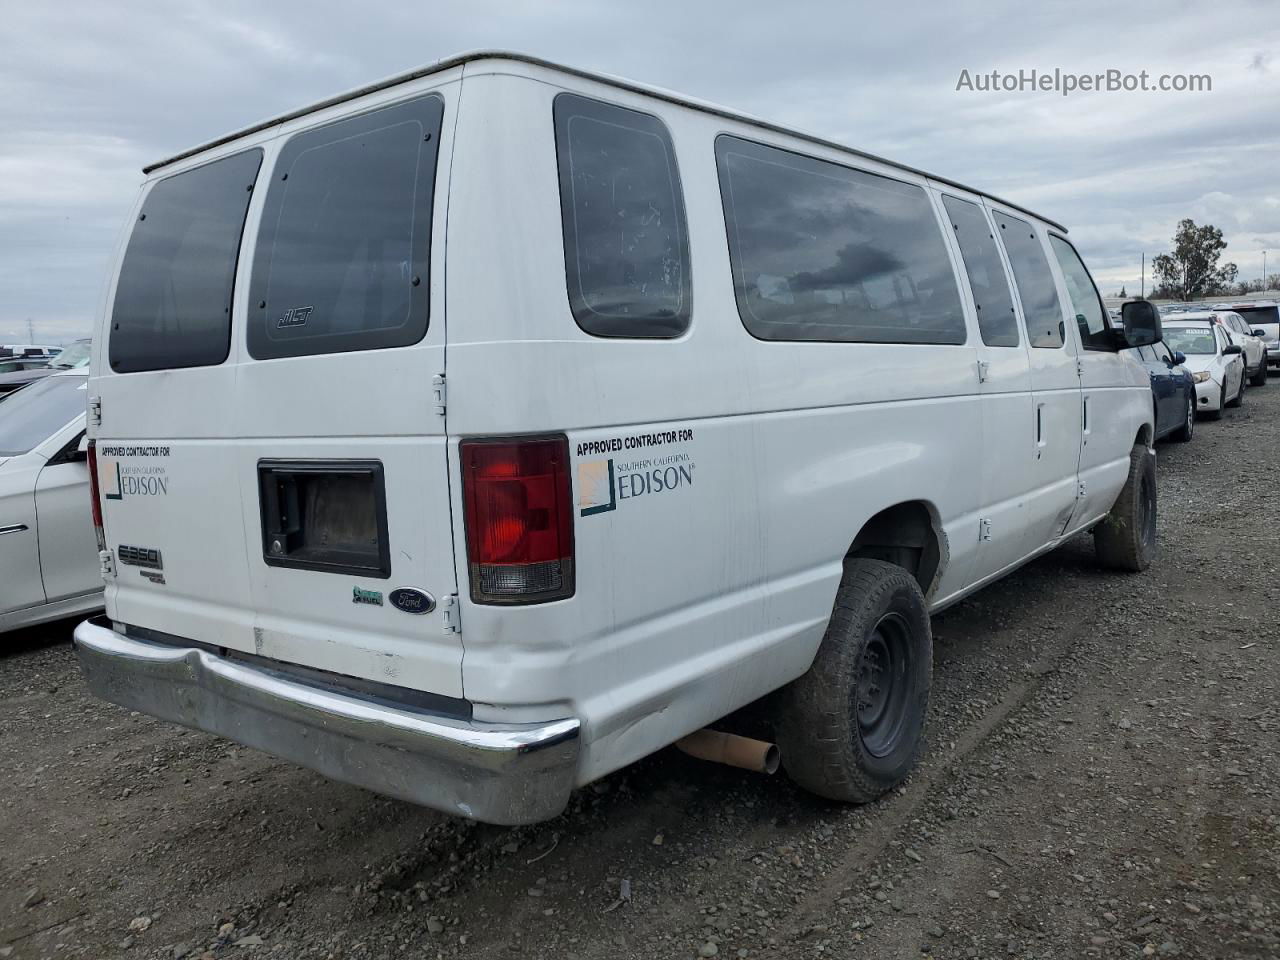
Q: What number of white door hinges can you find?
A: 8